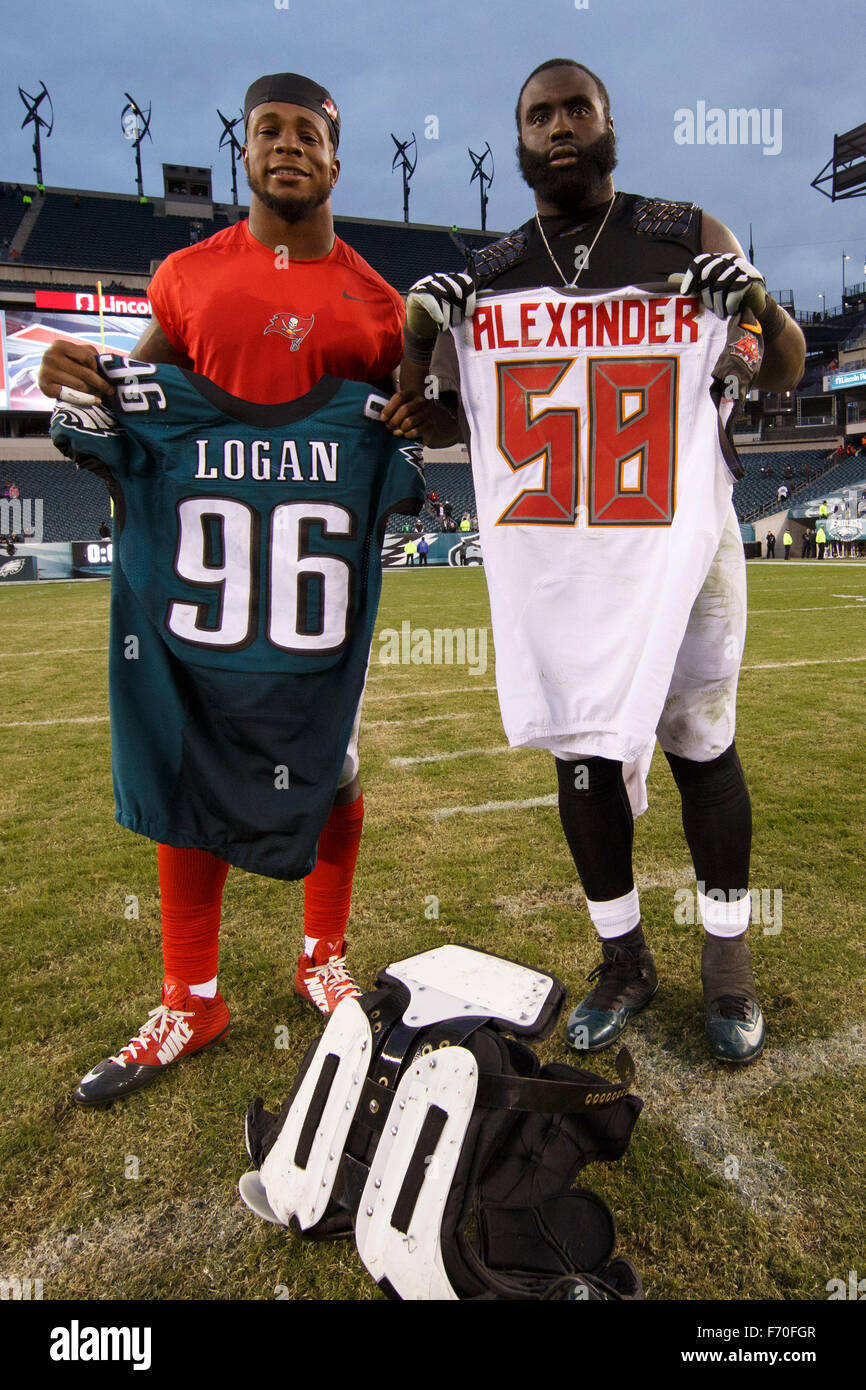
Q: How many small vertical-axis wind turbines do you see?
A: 5